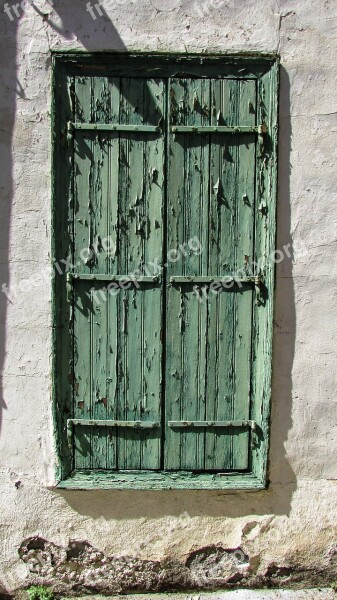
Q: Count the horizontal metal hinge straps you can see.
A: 6